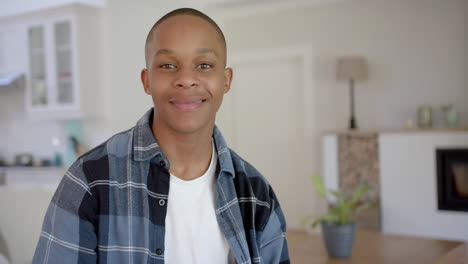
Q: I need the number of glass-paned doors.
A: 2